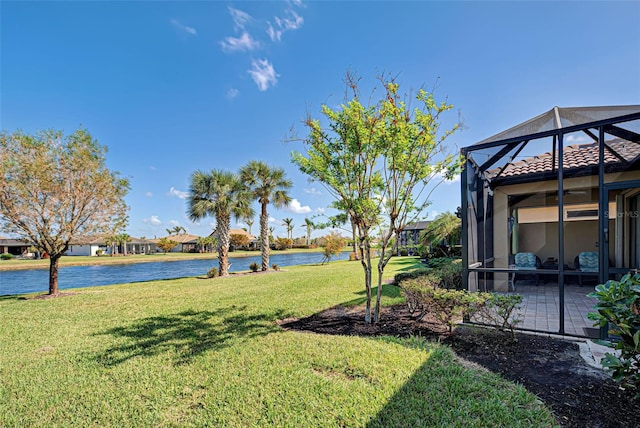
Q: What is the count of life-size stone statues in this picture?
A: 0